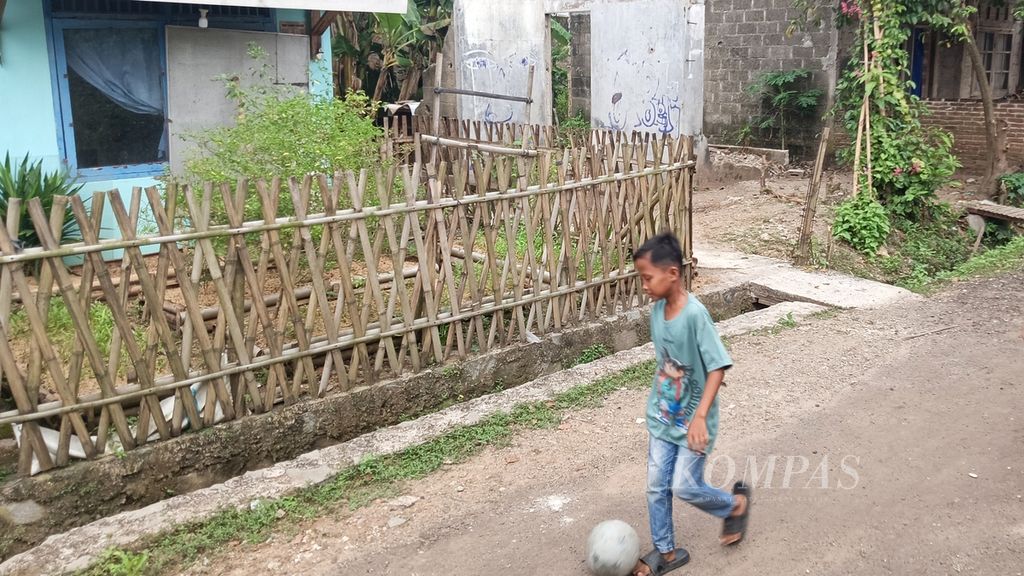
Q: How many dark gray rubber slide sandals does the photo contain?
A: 2